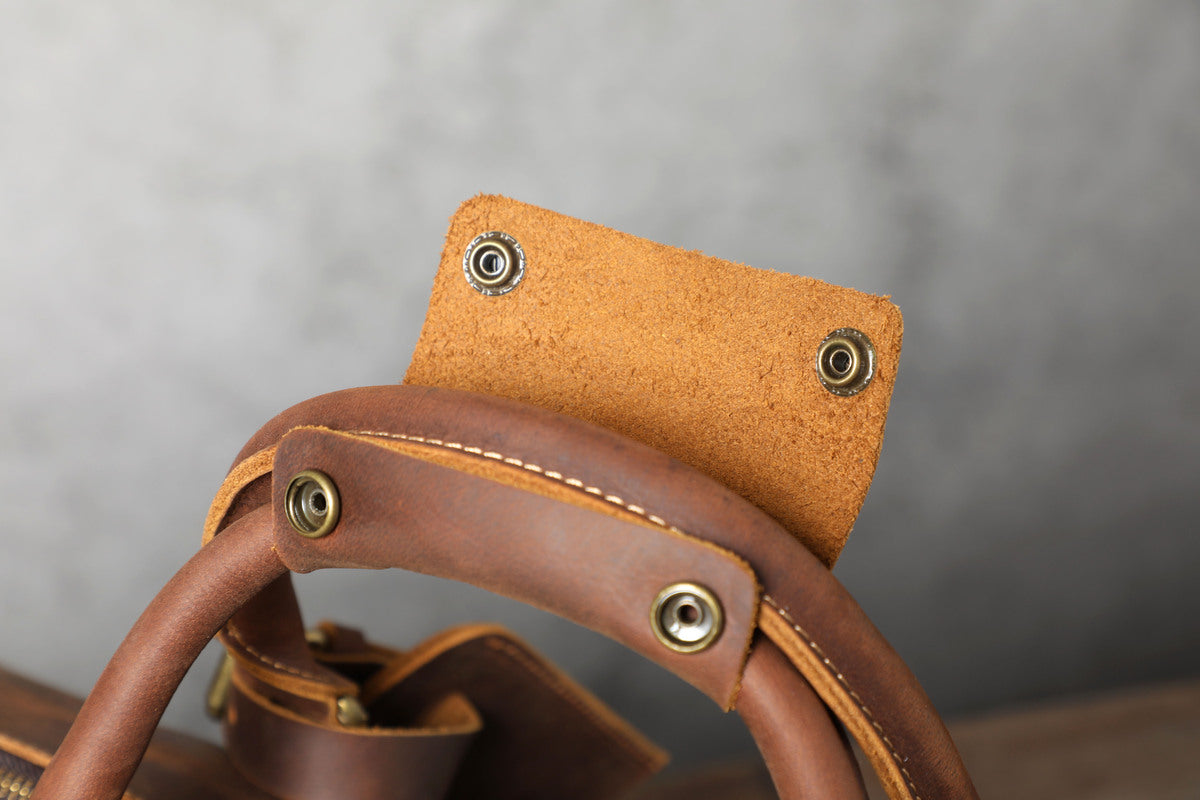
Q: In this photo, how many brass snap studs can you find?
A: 4